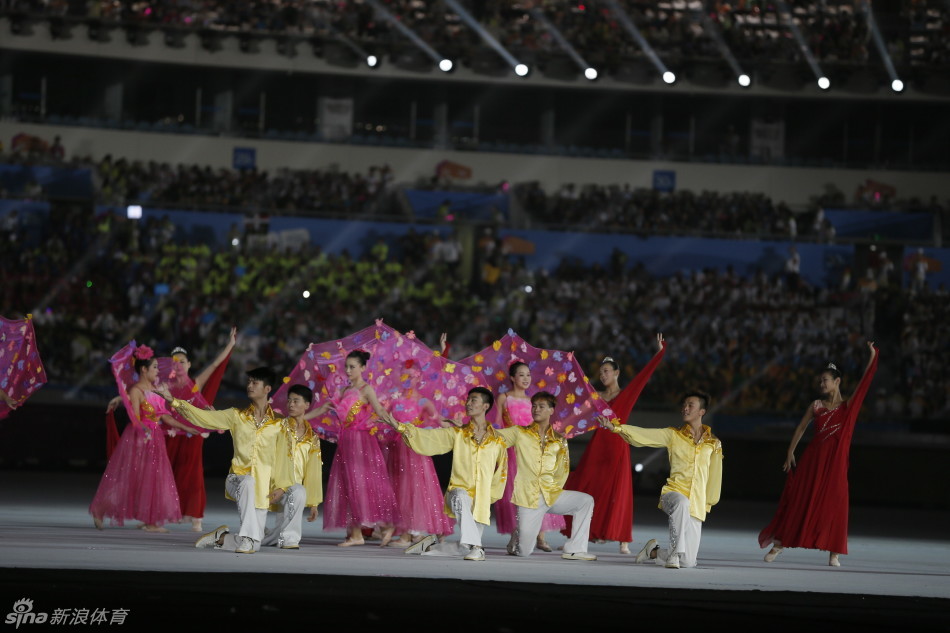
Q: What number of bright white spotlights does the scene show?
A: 8